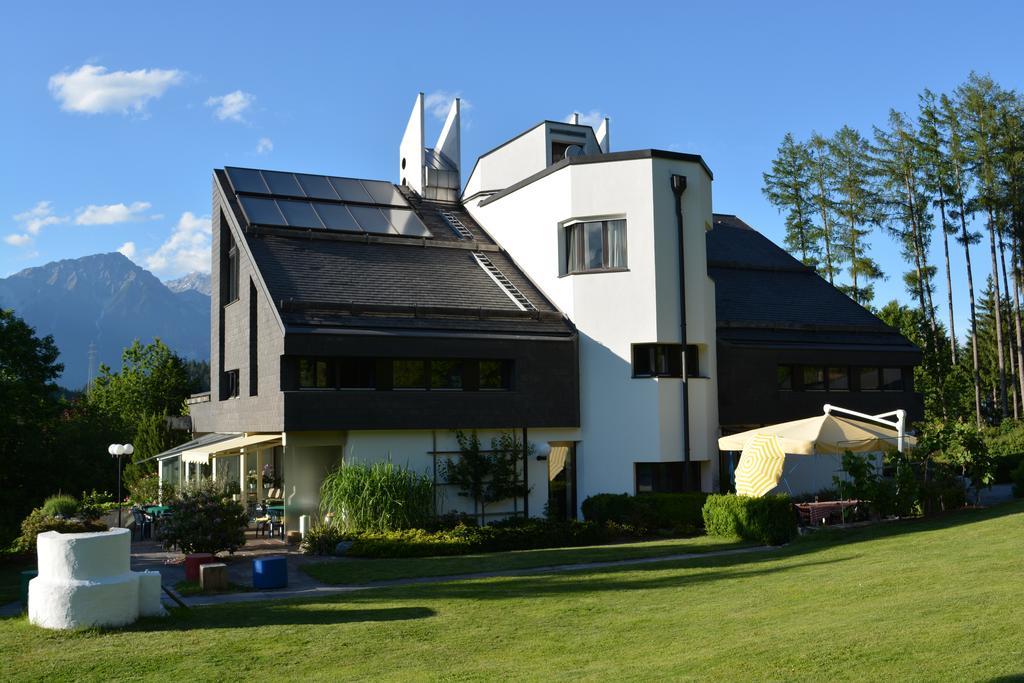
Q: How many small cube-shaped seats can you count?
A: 3